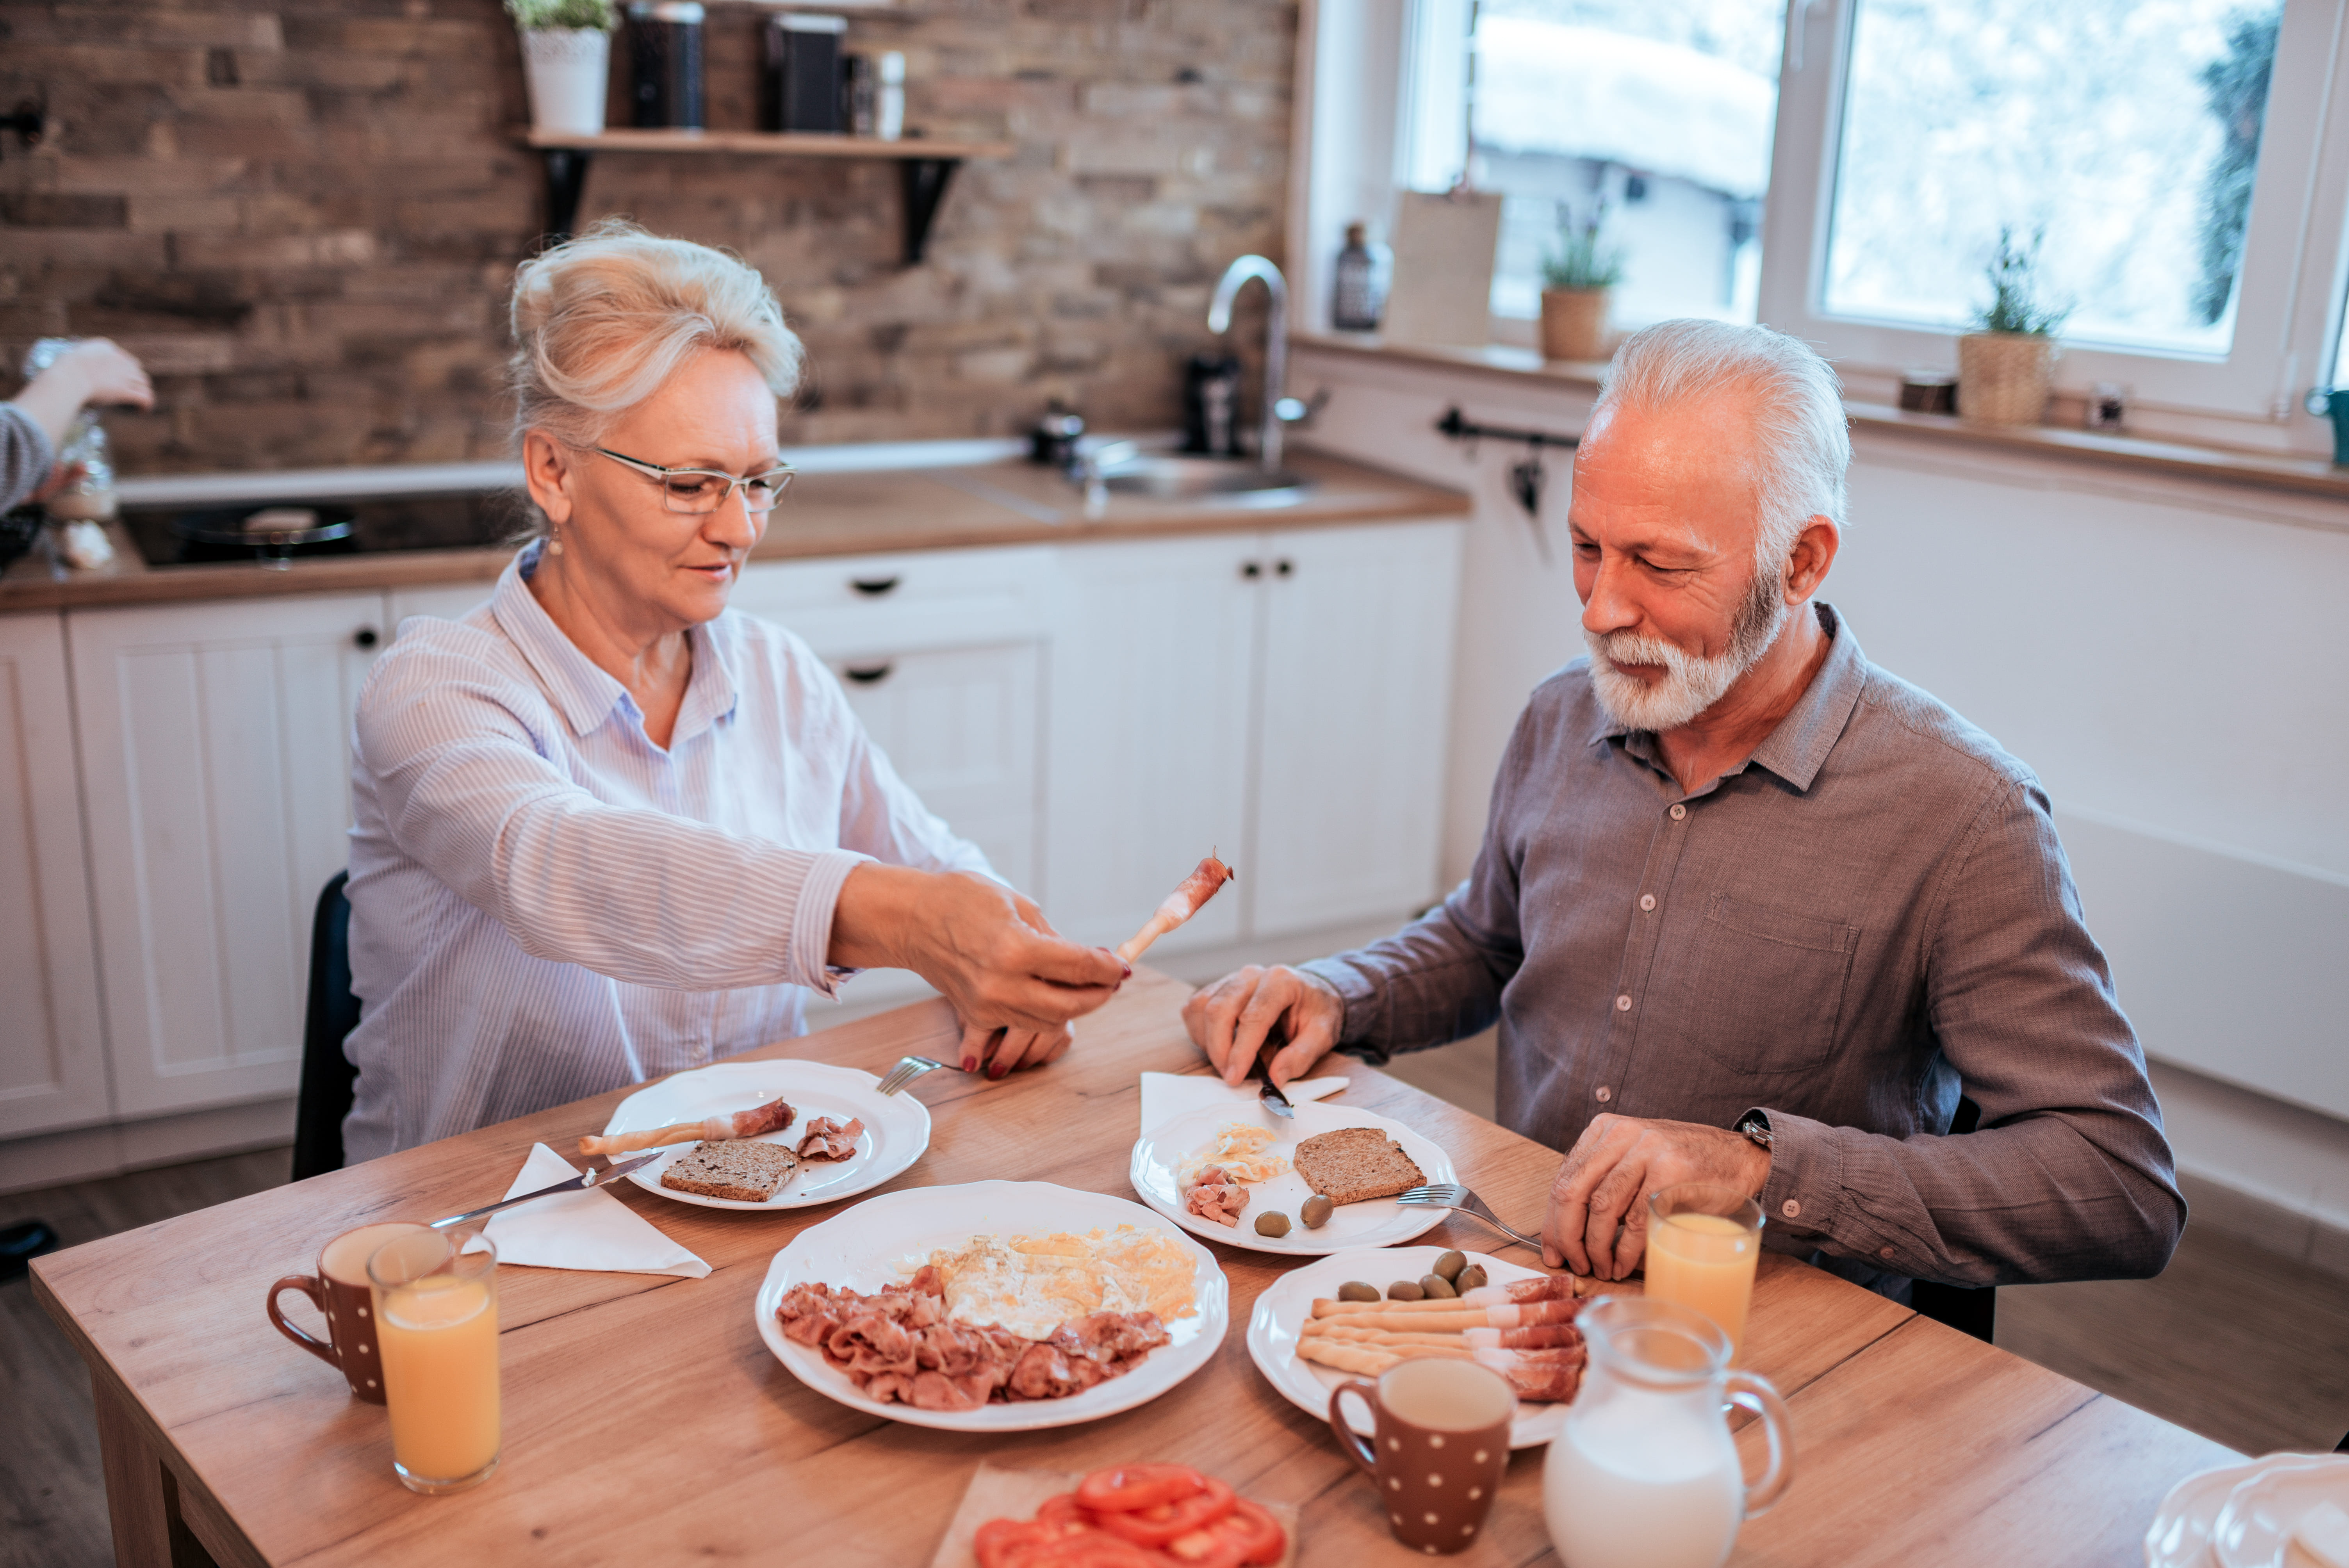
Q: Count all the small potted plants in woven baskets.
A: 1